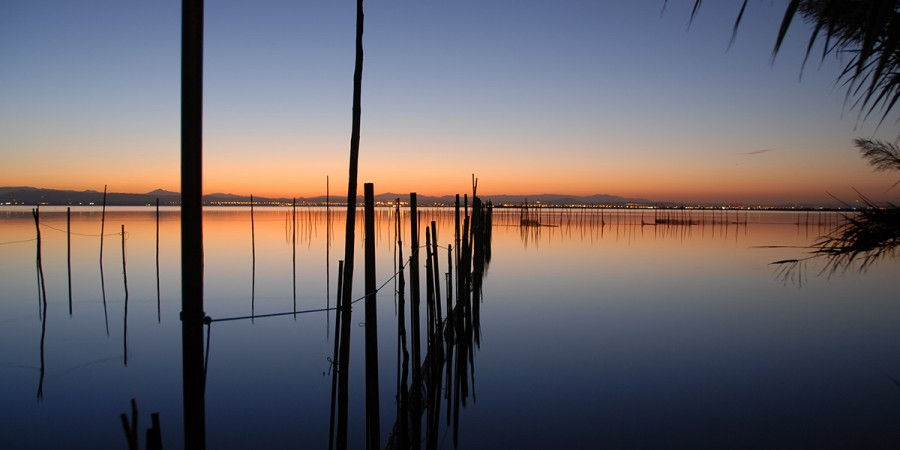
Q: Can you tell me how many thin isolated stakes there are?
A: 8